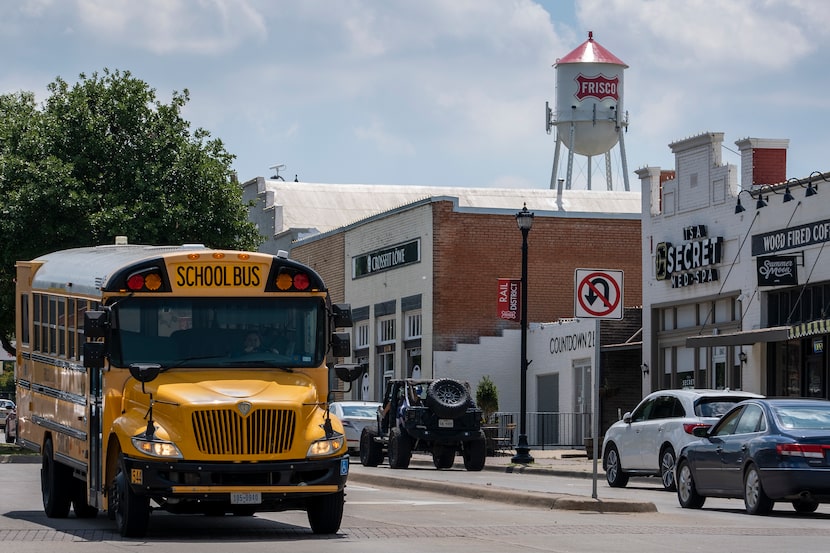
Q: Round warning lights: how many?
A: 4